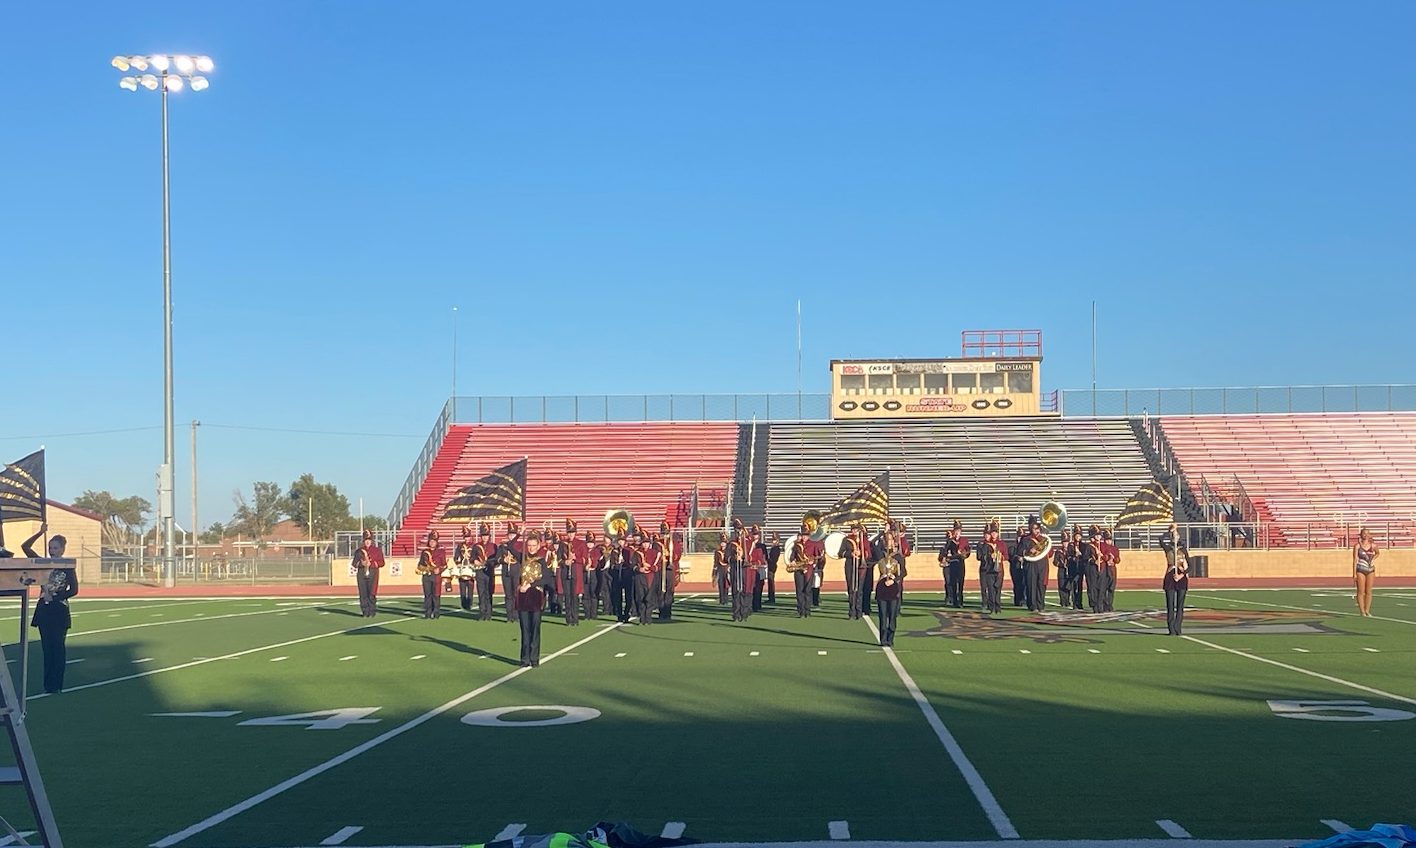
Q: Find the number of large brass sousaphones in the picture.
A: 3